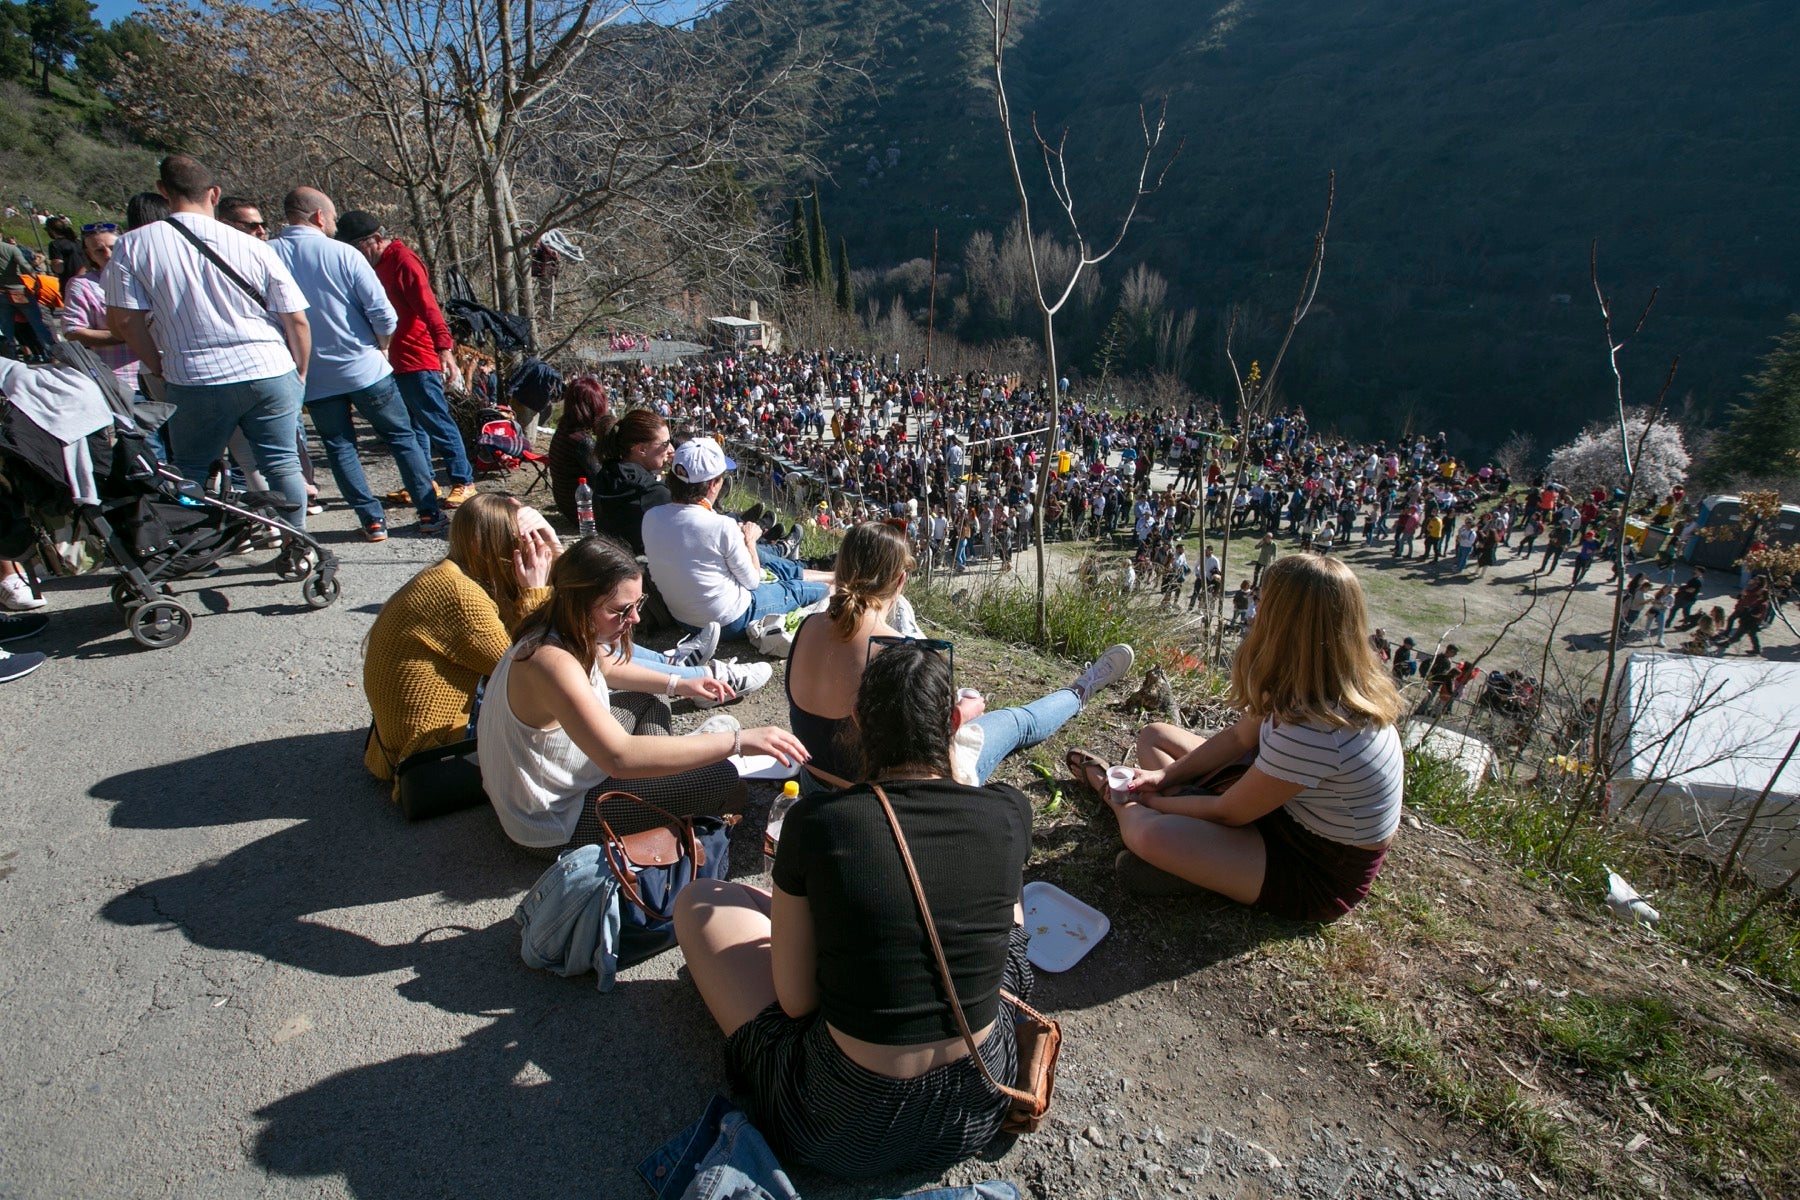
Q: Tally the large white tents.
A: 1